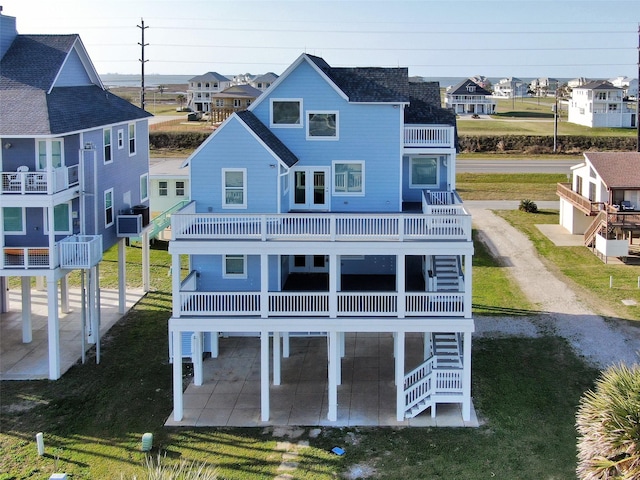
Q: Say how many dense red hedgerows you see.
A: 0